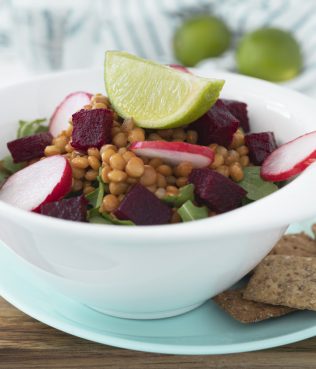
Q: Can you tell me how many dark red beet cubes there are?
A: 8